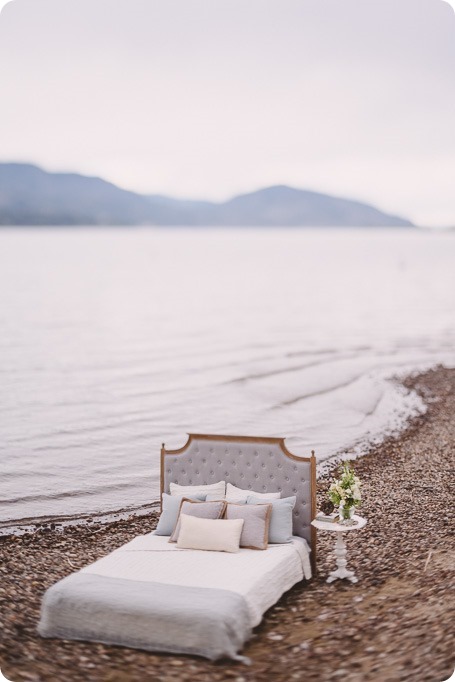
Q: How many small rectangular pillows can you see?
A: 1